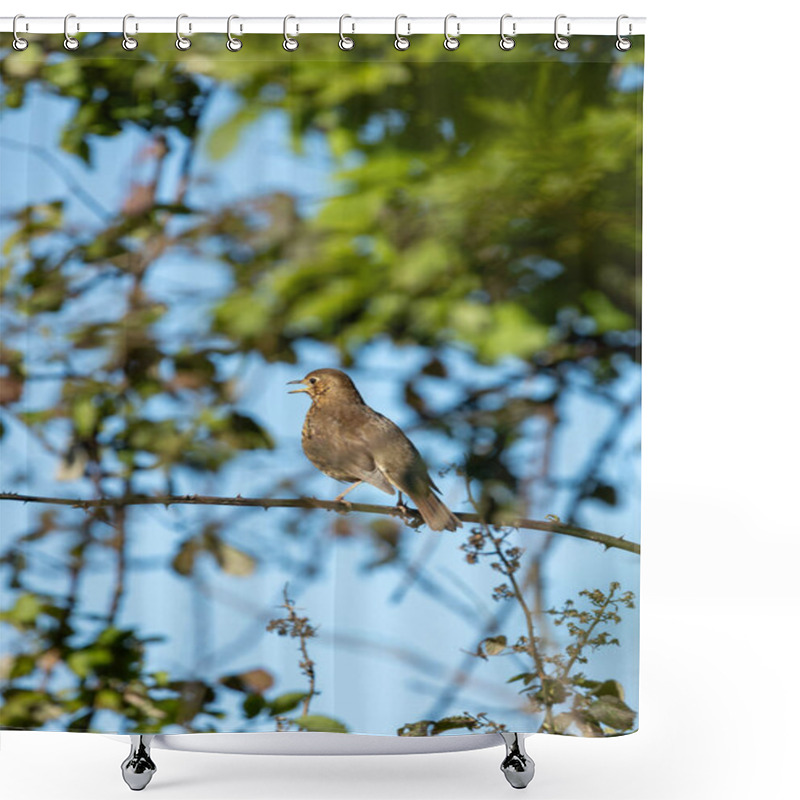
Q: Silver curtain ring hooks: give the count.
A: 12